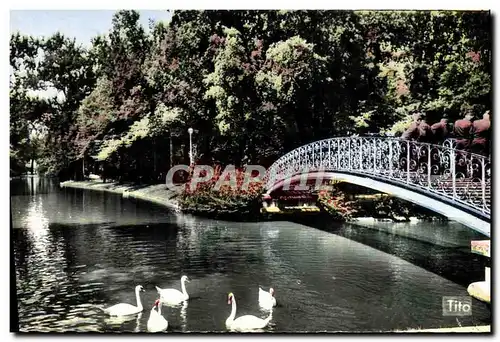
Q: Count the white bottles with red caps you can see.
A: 0